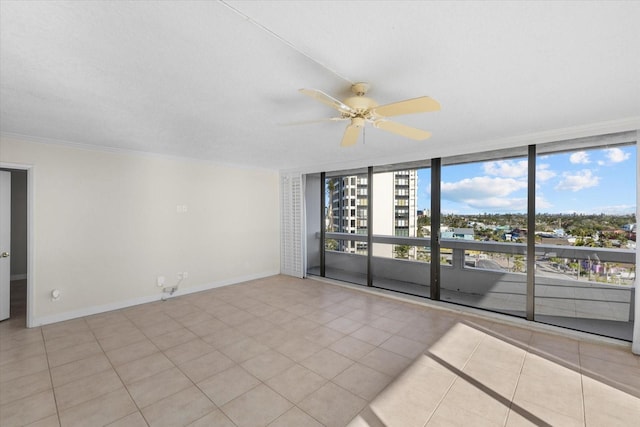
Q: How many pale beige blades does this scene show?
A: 5